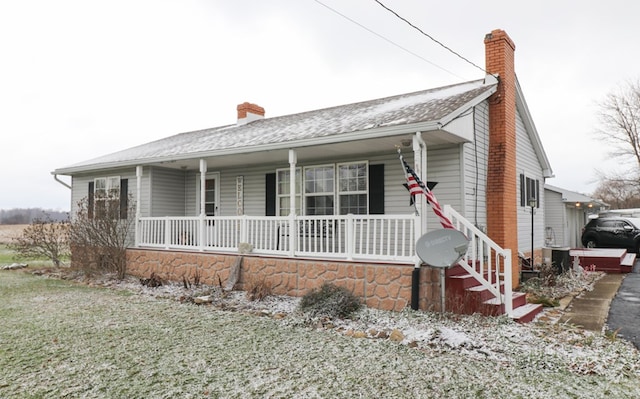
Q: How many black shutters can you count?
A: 6